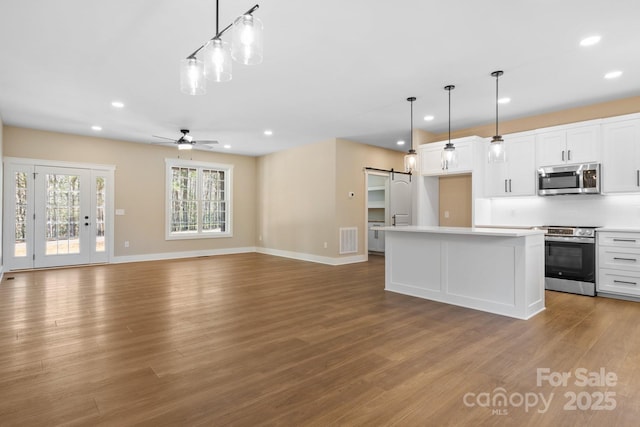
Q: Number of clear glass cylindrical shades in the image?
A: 6